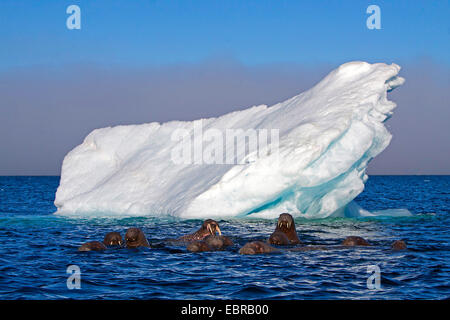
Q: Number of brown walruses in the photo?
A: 11